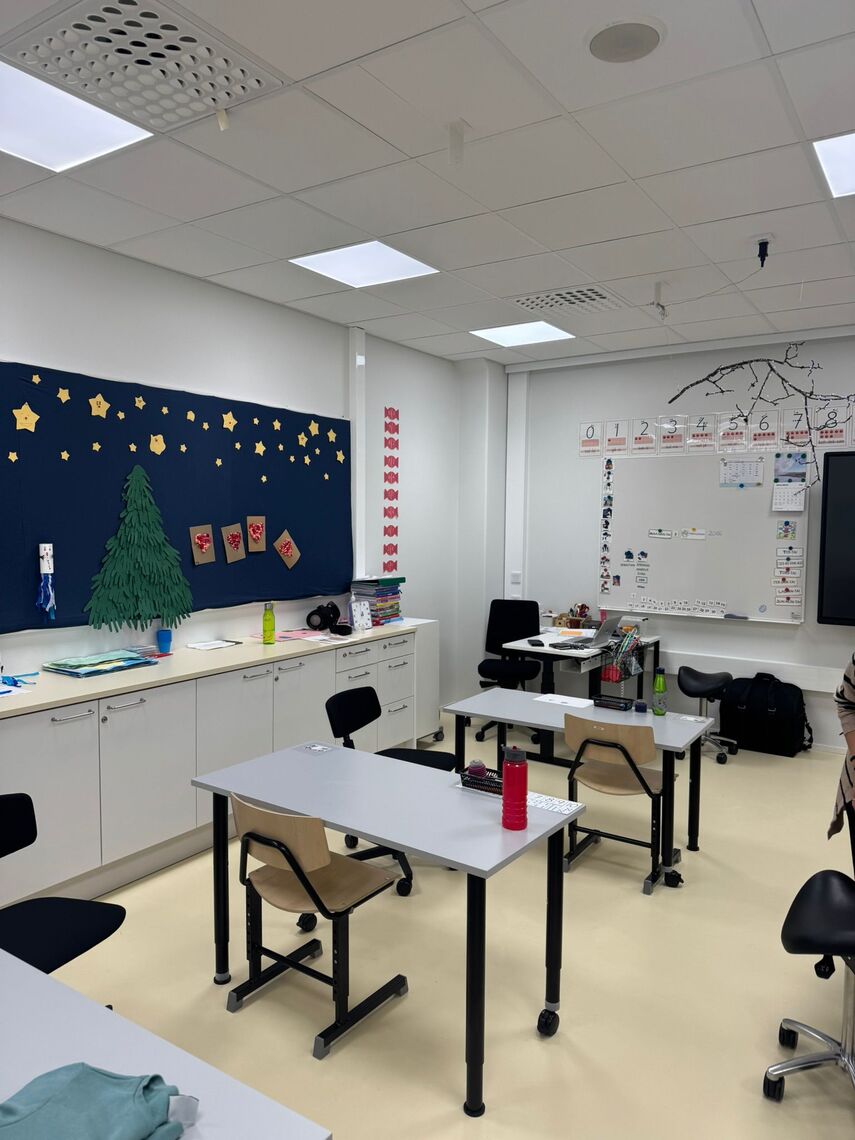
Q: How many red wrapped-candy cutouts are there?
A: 10